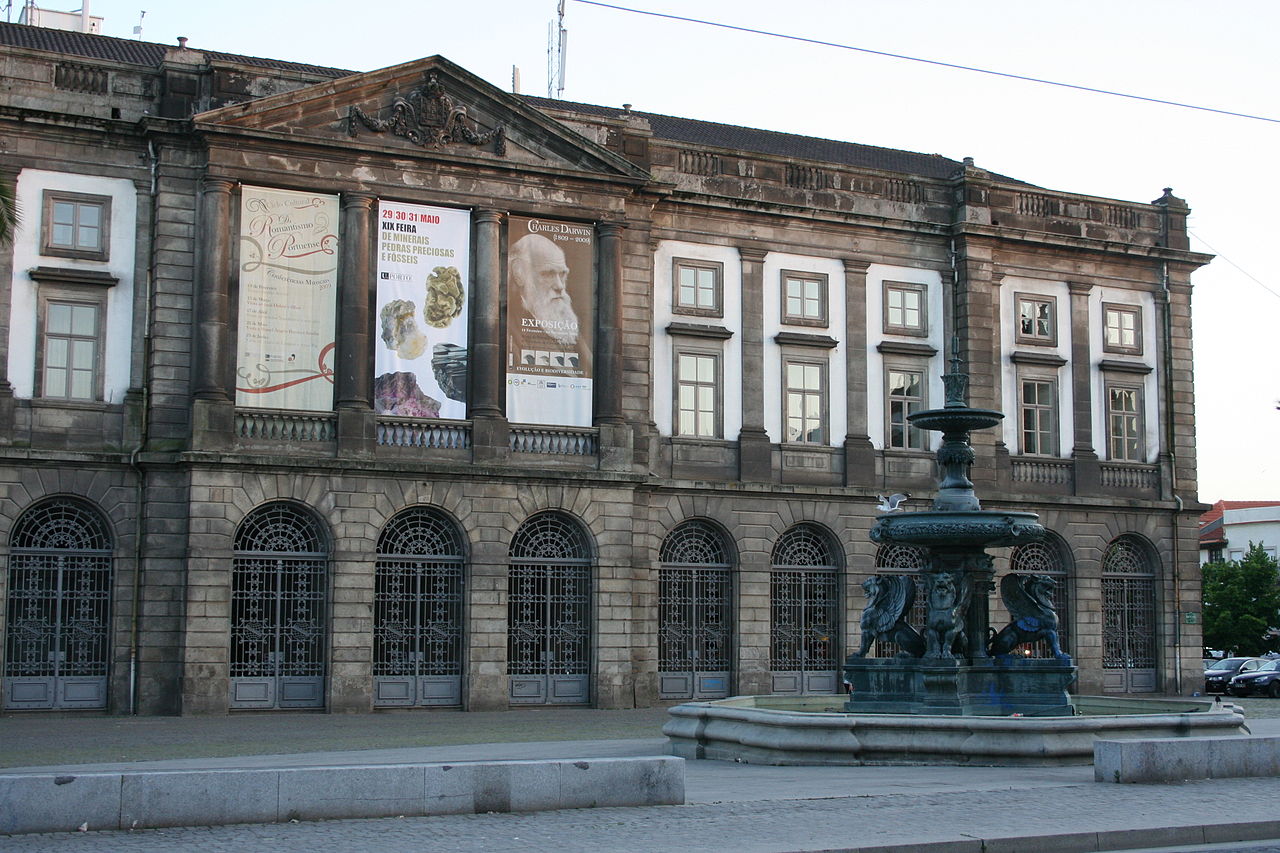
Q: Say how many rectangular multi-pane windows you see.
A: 12